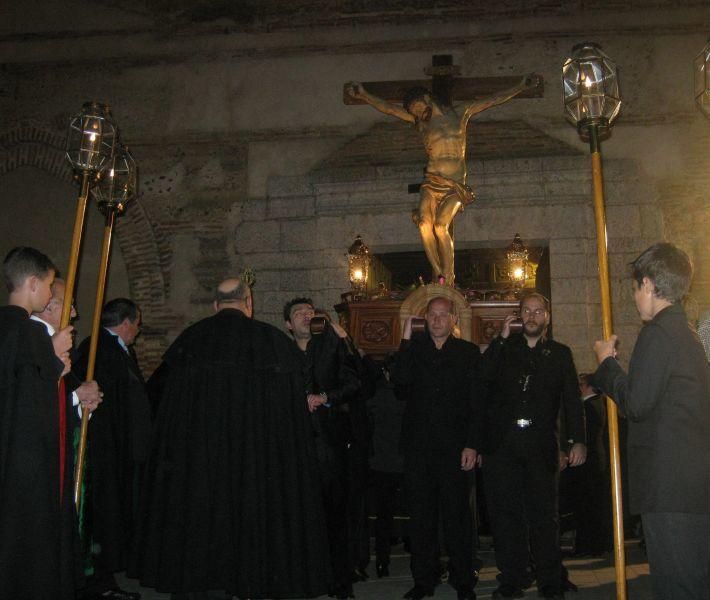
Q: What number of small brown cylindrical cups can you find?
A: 3